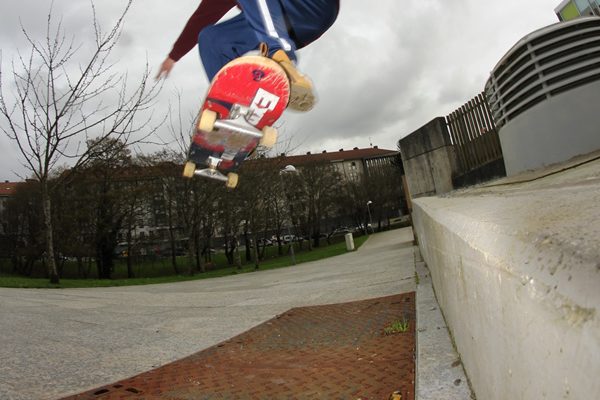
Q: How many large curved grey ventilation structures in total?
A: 1